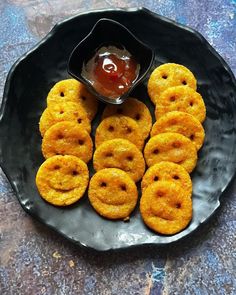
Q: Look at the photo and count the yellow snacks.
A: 14